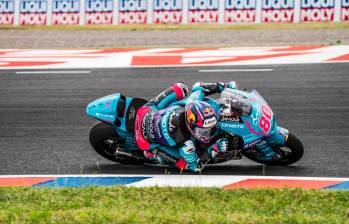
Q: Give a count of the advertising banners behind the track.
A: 11